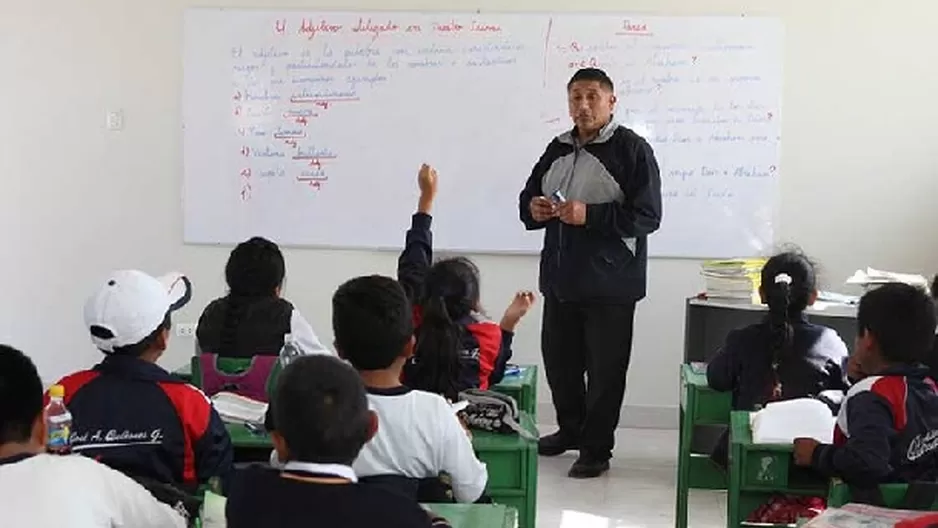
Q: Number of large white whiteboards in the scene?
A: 1